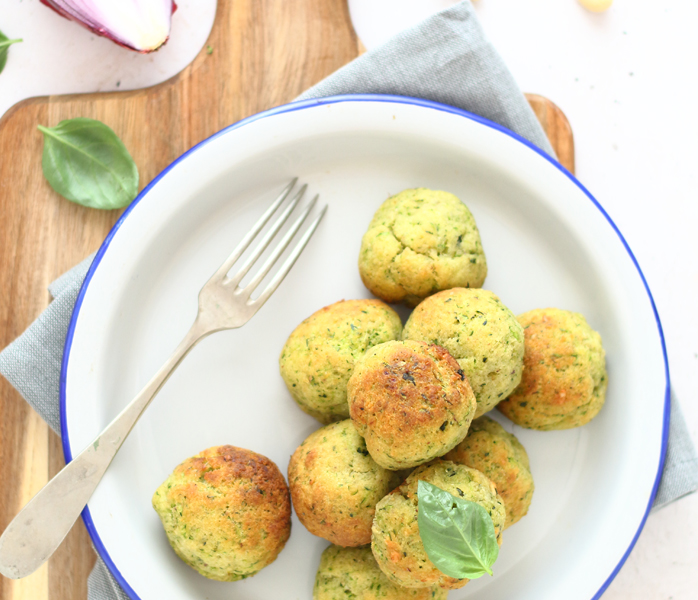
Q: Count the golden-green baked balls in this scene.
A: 10